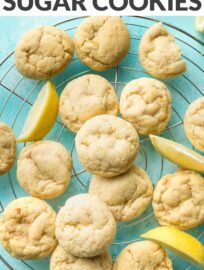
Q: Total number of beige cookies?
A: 15